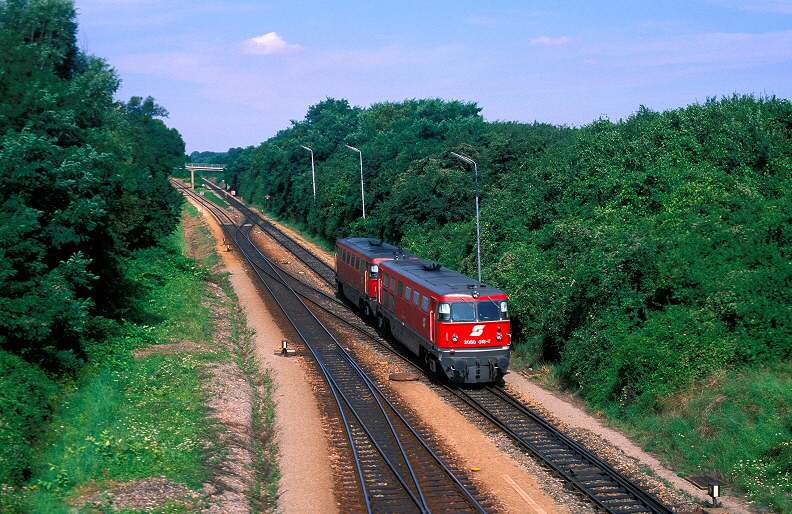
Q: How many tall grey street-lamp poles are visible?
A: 3